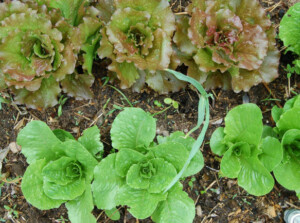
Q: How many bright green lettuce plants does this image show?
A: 4